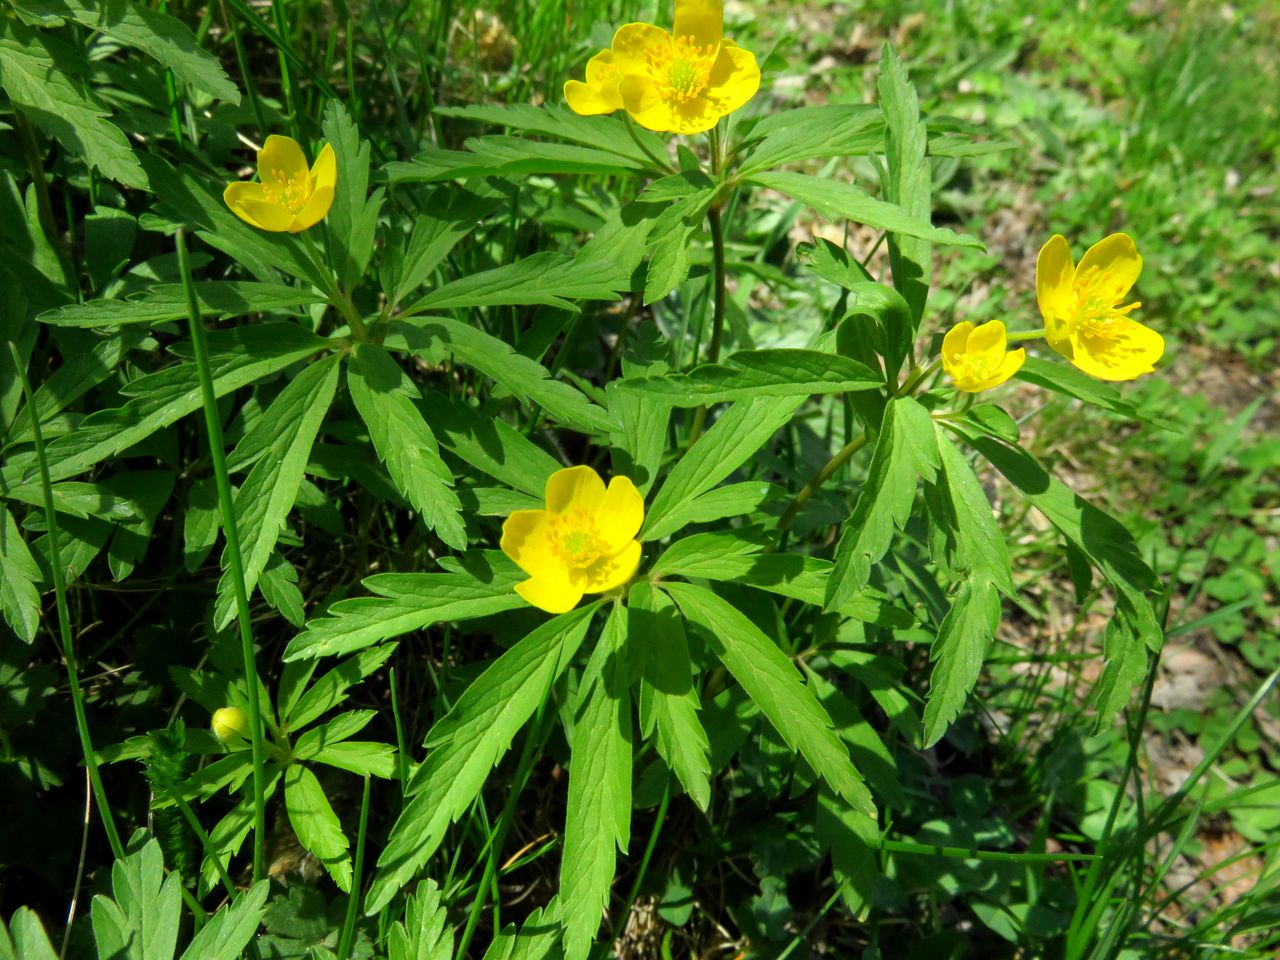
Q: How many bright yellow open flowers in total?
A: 6